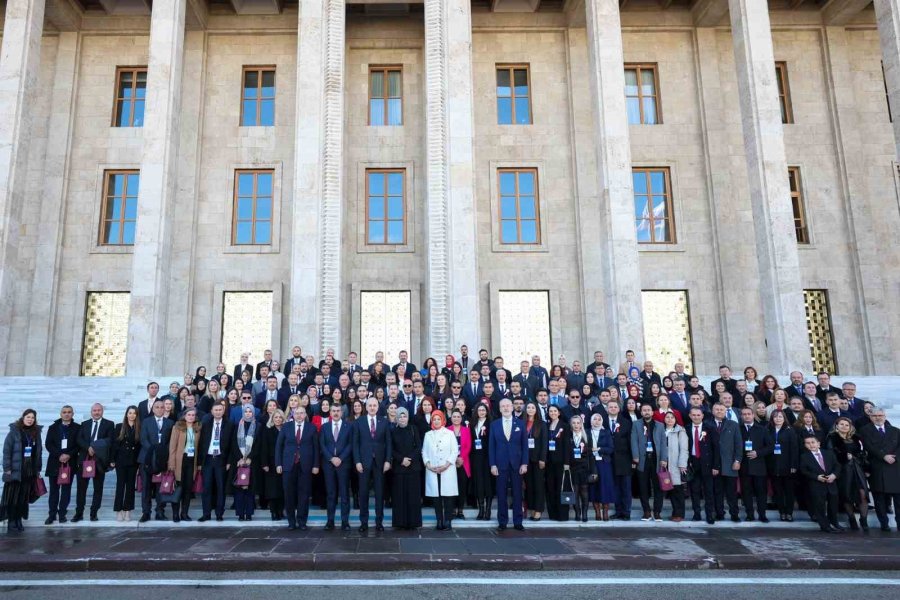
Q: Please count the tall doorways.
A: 6